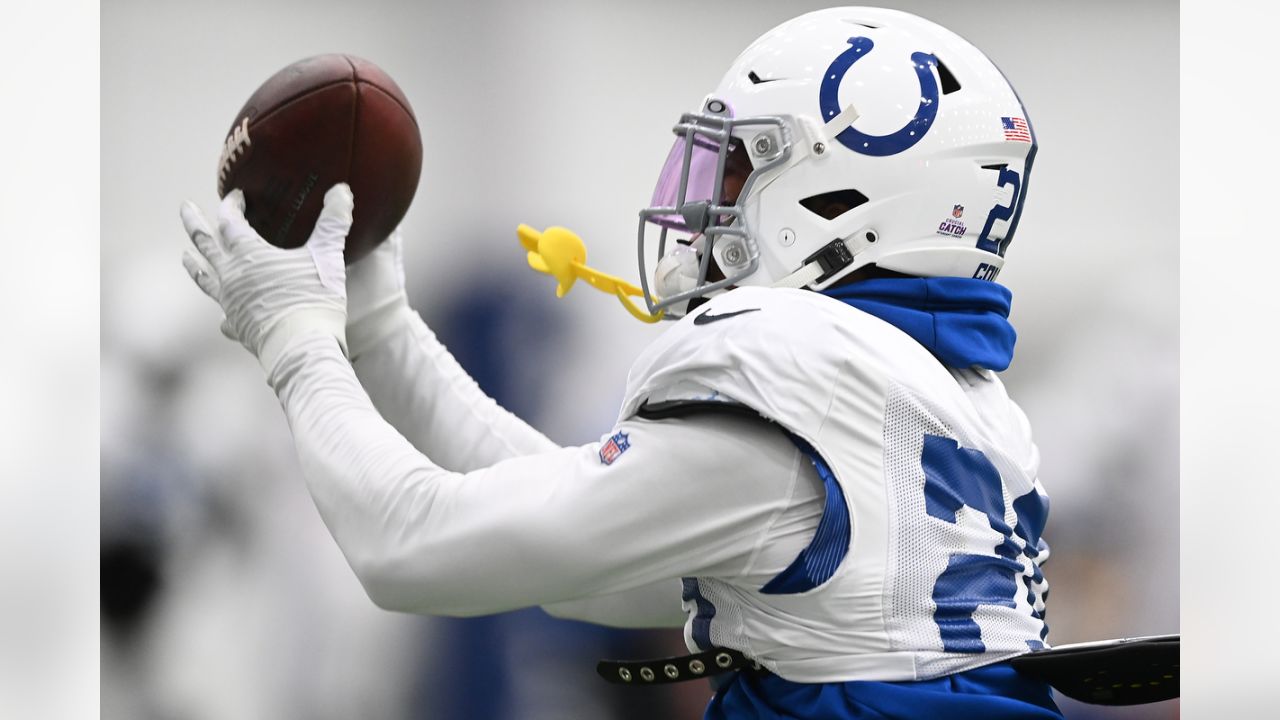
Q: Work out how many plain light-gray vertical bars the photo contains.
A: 2